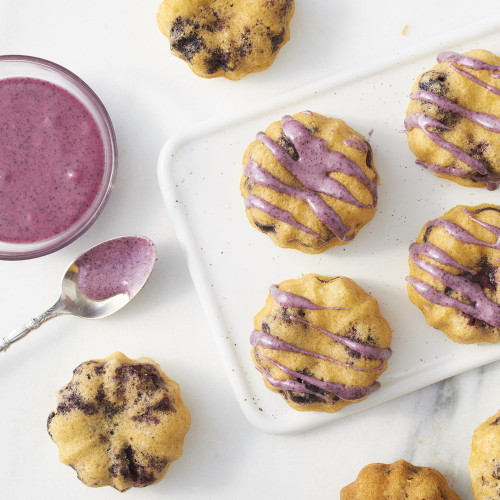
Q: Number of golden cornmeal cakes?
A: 8